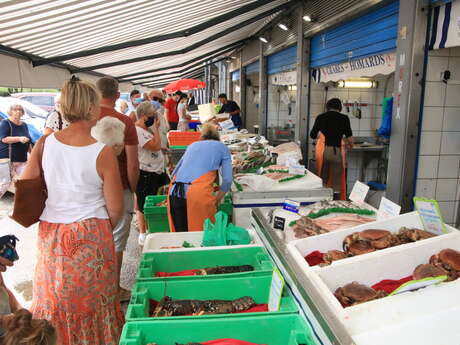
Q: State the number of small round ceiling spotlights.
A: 3